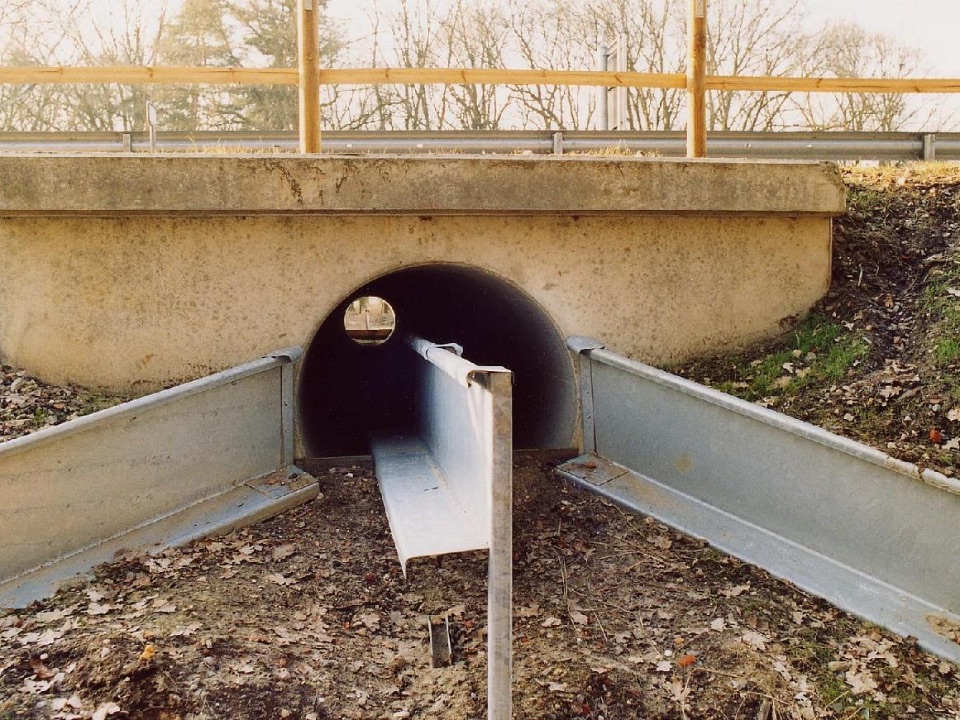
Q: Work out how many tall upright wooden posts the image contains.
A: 2